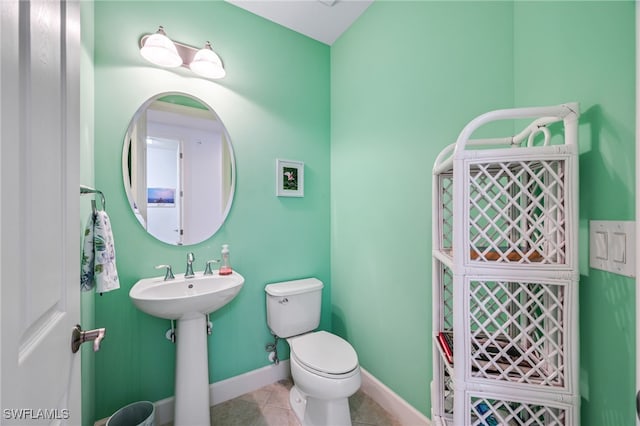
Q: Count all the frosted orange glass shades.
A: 0